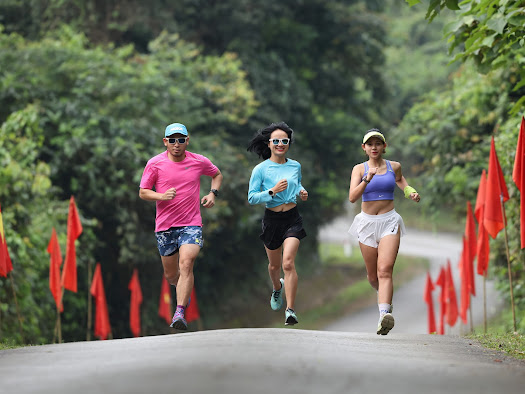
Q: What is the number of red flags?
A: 15